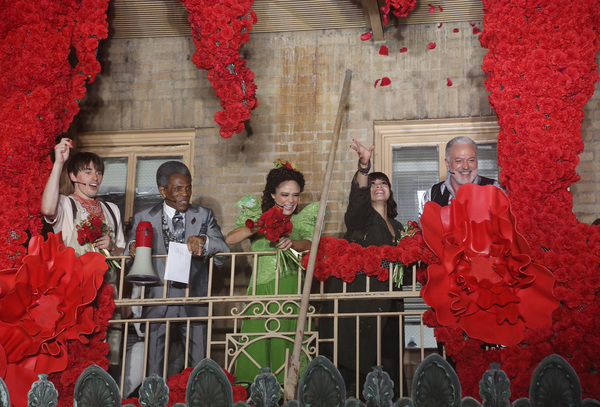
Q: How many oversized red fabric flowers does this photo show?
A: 2